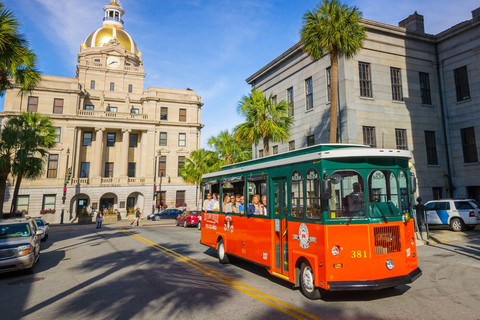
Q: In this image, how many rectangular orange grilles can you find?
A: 1